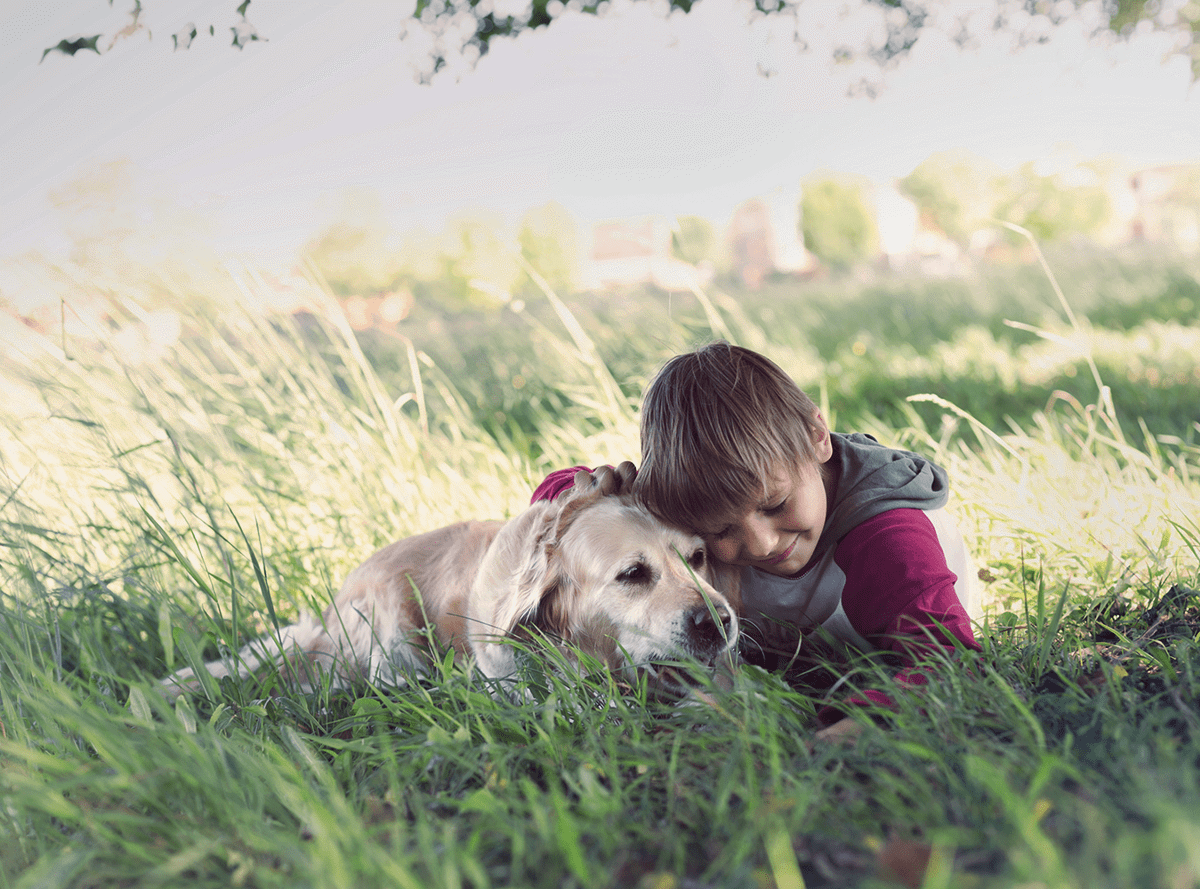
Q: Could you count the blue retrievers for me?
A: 0